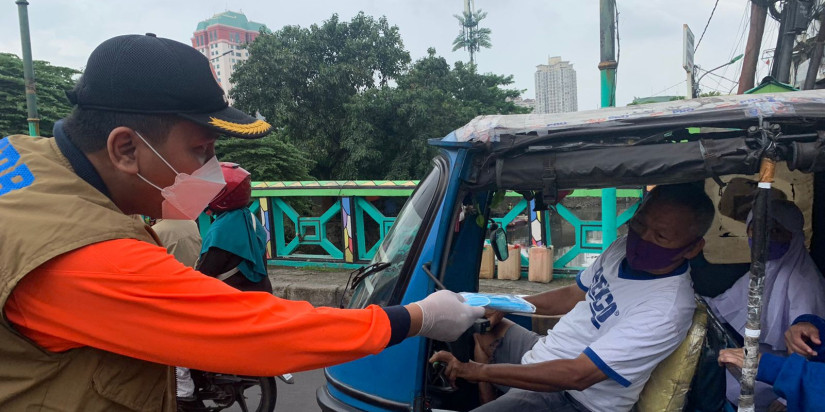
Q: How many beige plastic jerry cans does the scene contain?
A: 3